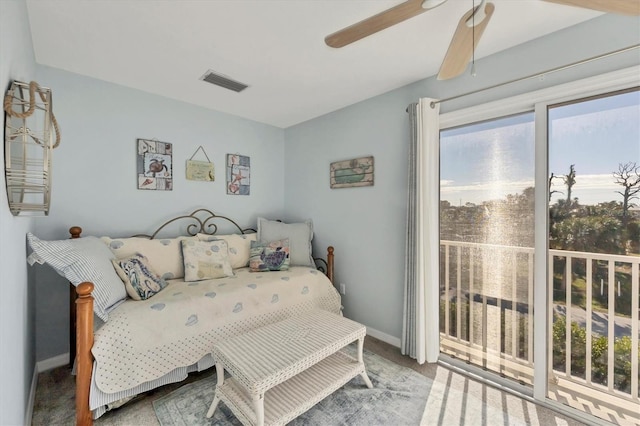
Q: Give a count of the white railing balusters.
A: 12